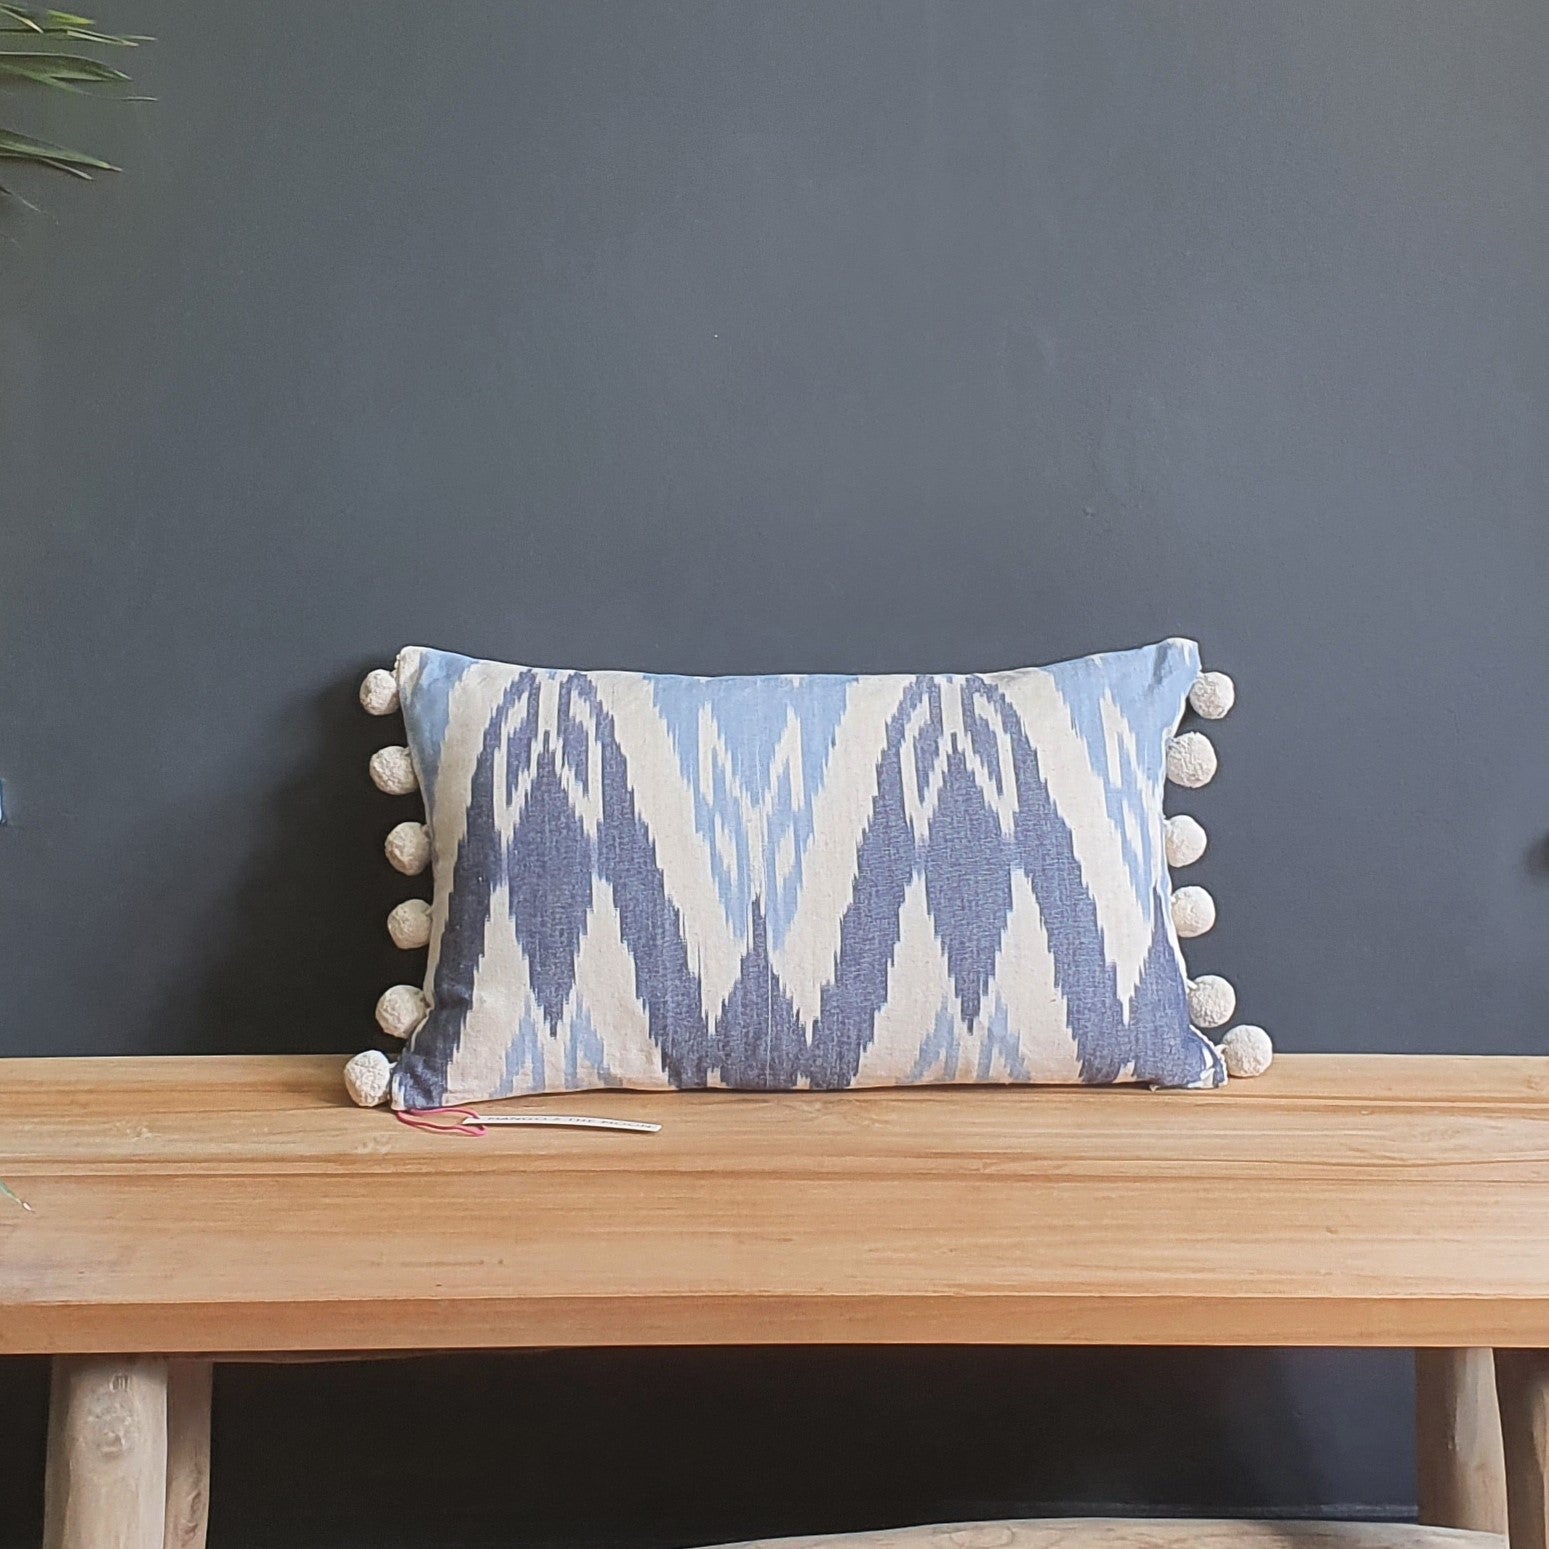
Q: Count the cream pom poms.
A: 12